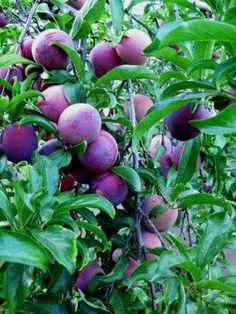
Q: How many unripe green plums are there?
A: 0